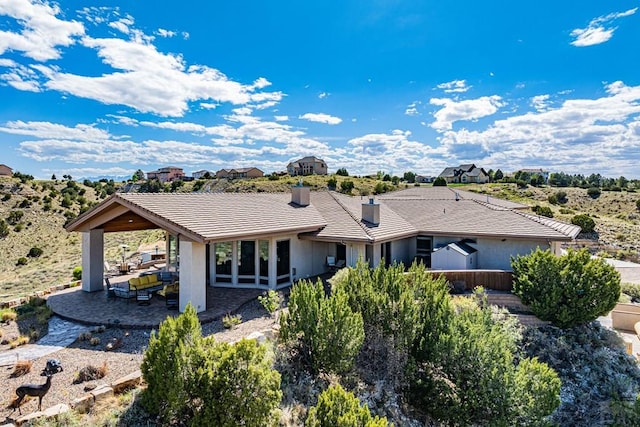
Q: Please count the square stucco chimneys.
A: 2